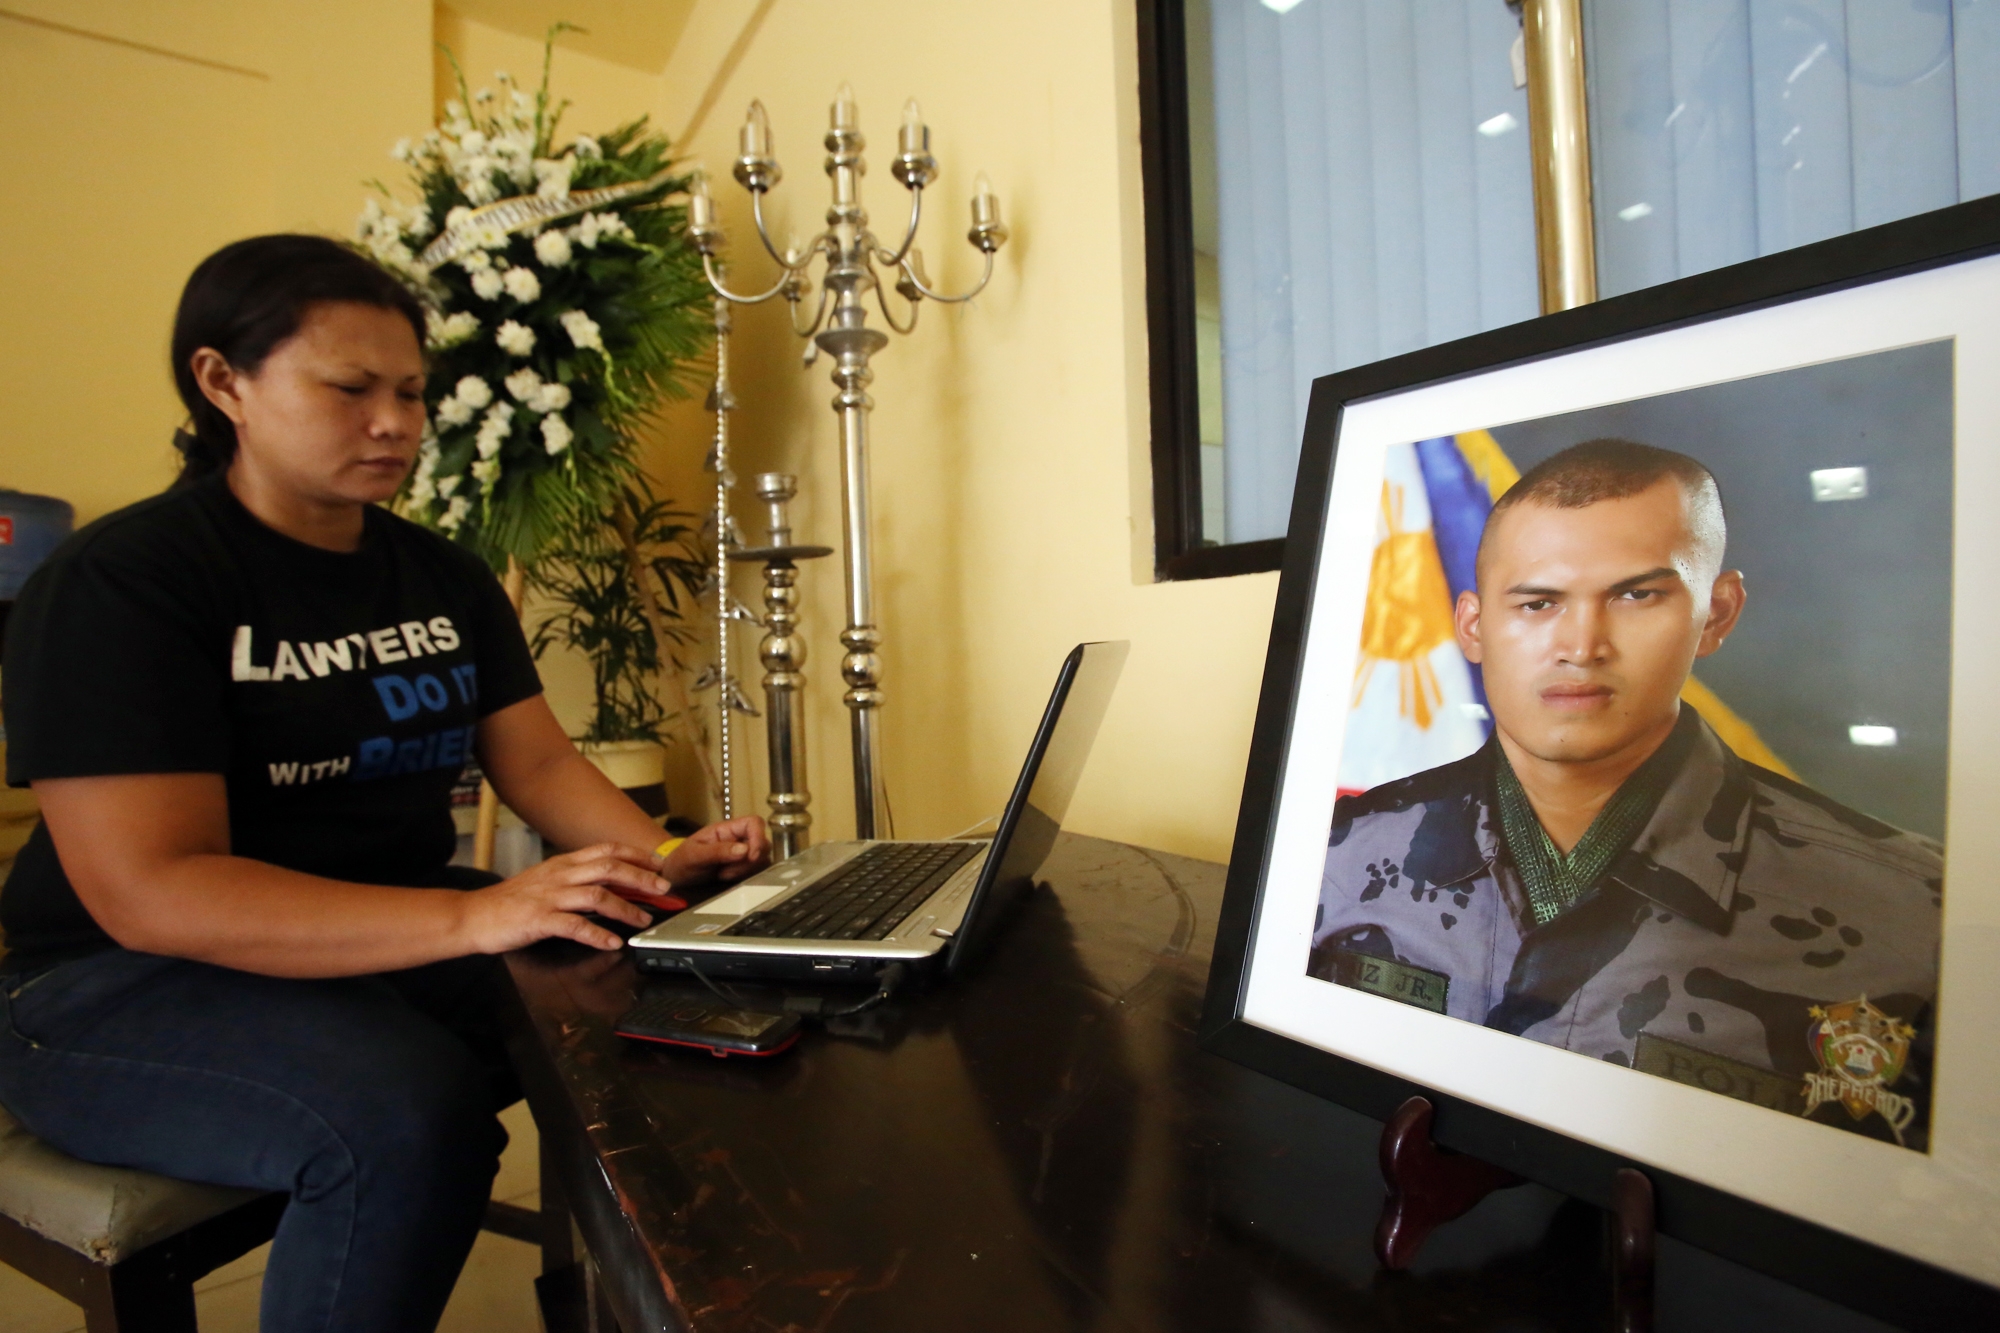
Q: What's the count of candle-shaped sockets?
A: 7